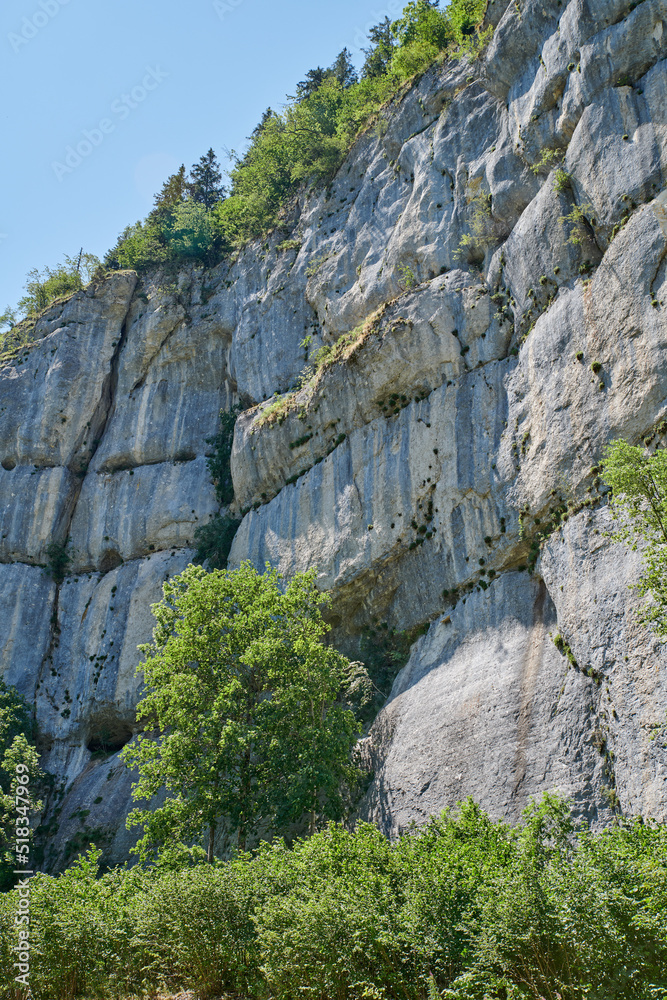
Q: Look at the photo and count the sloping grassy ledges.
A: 1